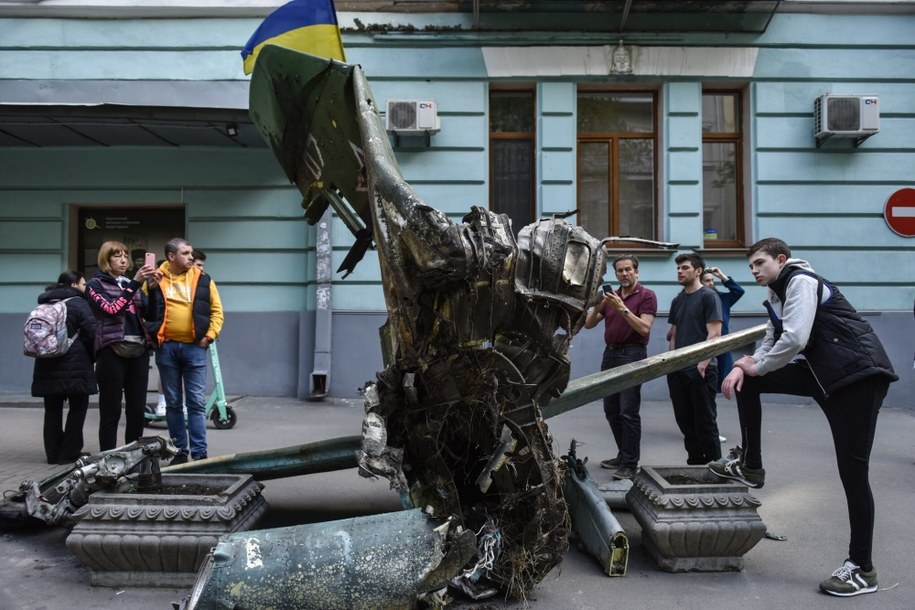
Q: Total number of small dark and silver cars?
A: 0